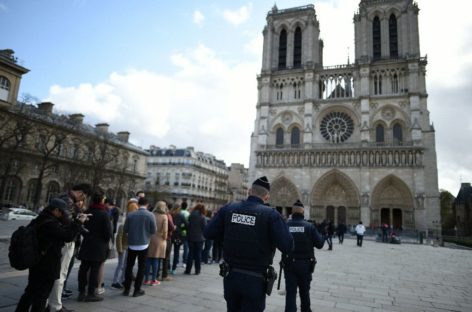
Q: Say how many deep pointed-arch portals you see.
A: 3